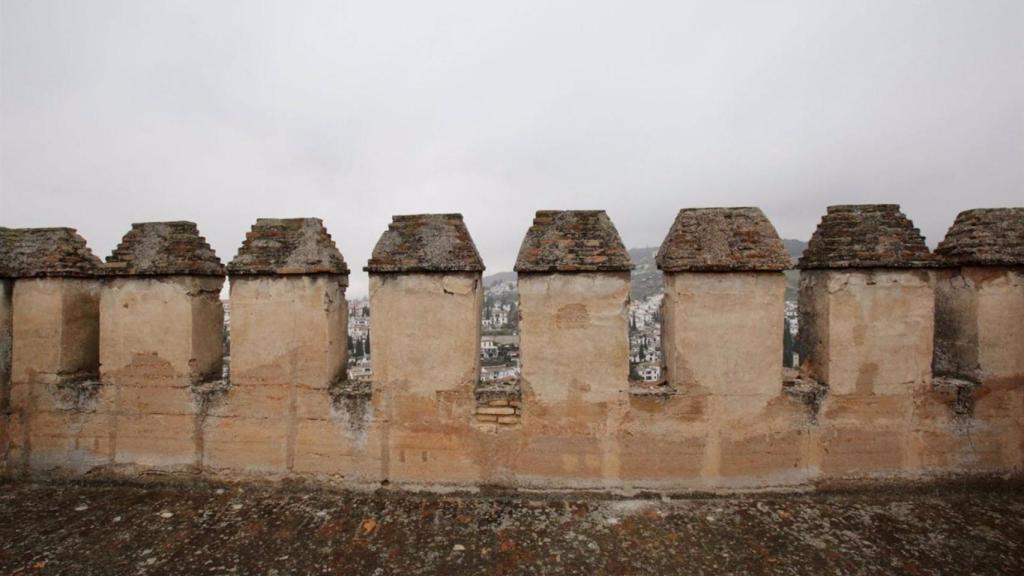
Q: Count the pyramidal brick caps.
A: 8